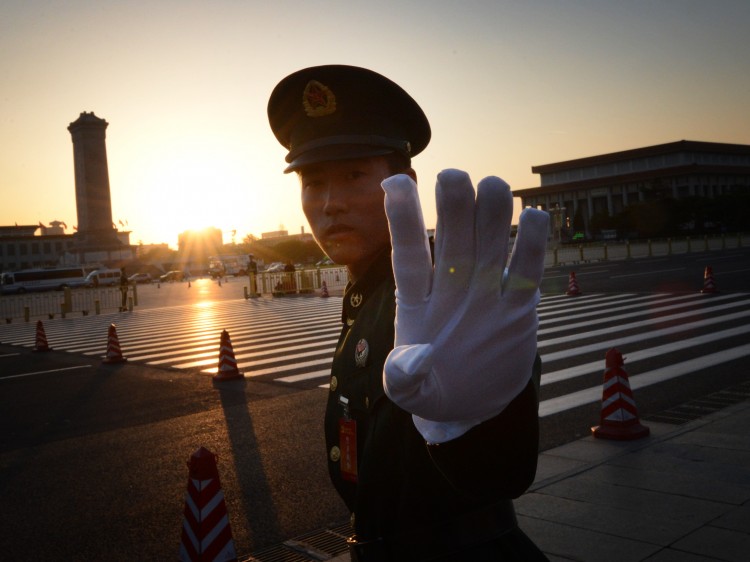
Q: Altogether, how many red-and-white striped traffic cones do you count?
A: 8